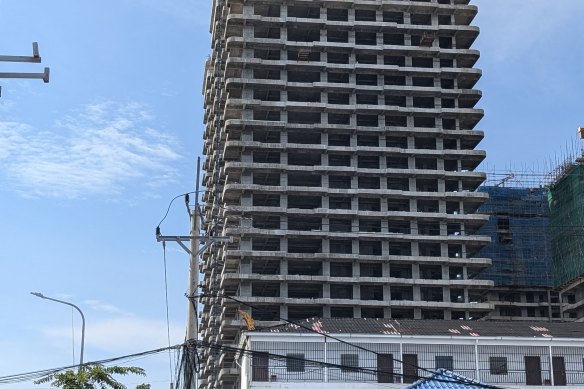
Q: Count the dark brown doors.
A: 5